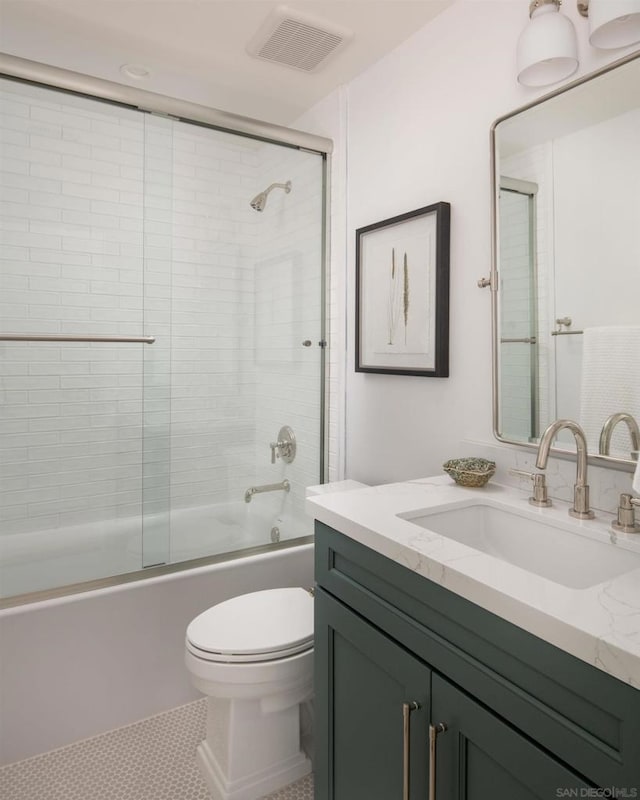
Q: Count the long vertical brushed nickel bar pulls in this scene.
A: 2